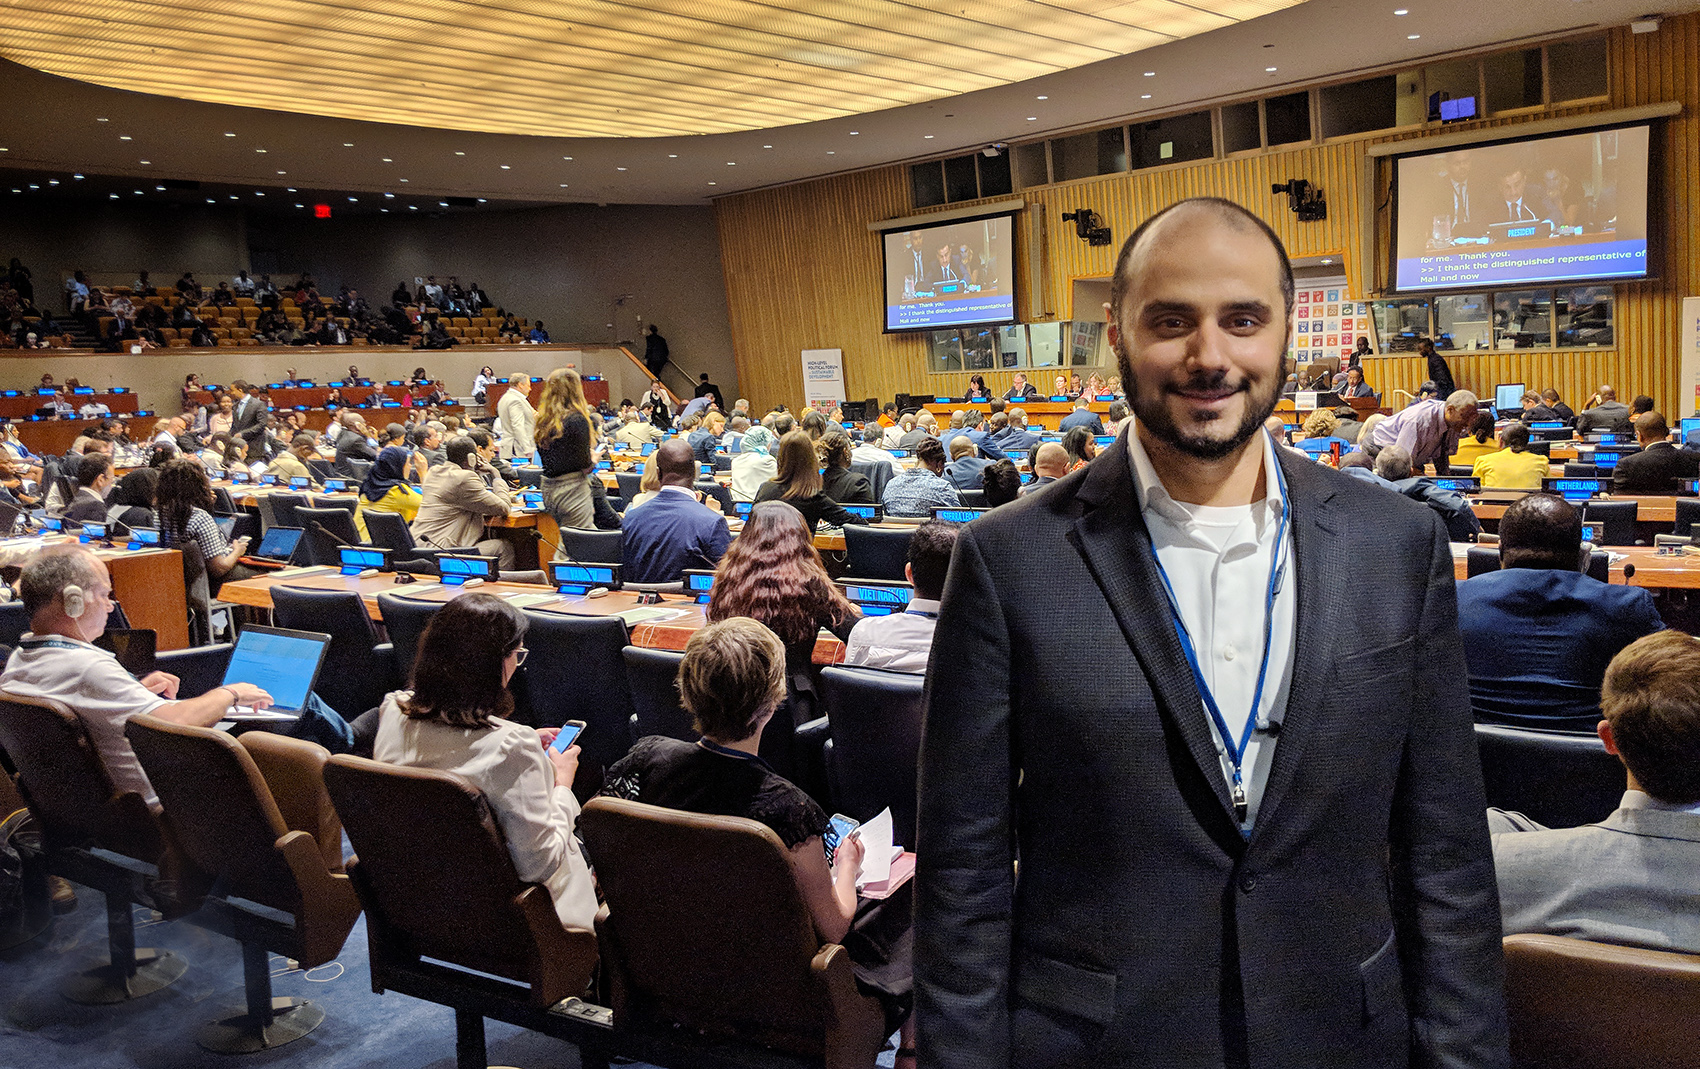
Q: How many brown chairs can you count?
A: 5